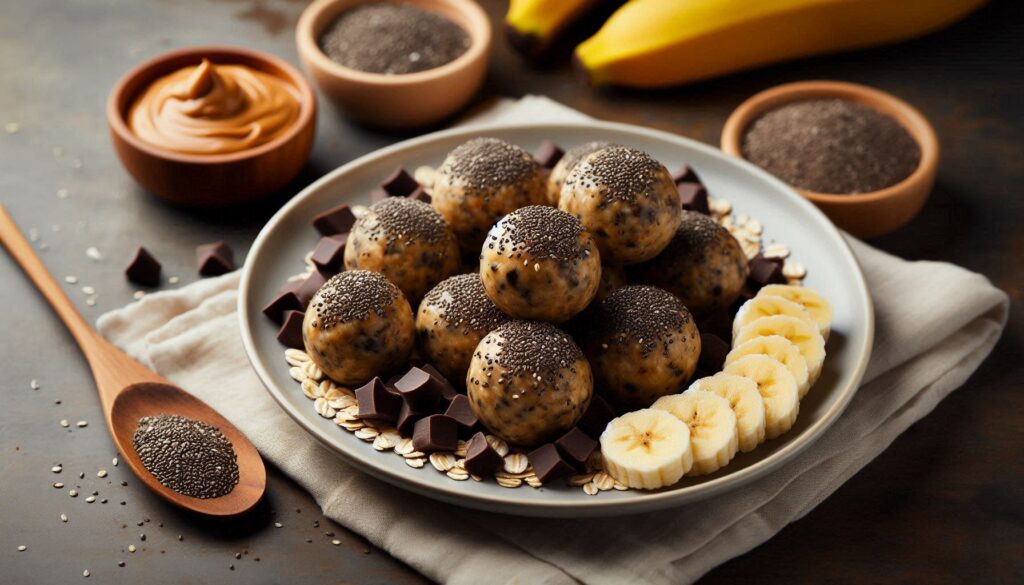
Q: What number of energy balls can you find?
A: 10